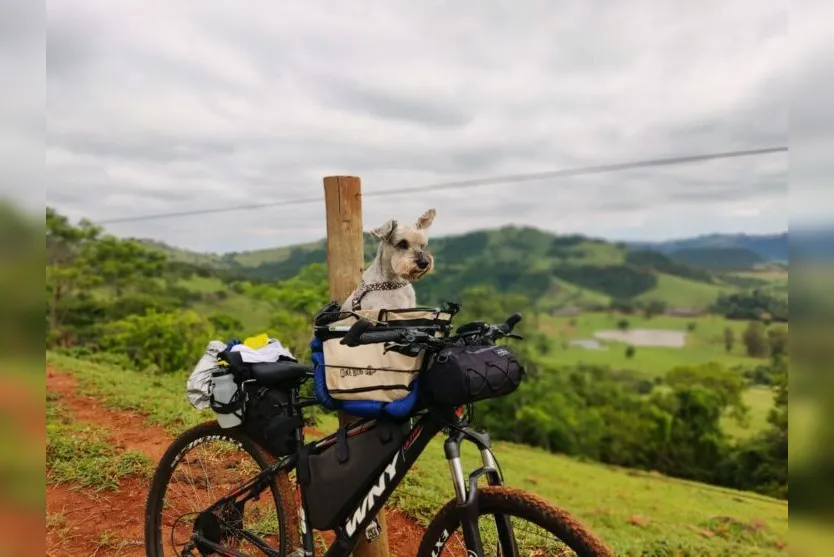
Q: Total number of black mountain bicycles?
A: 1